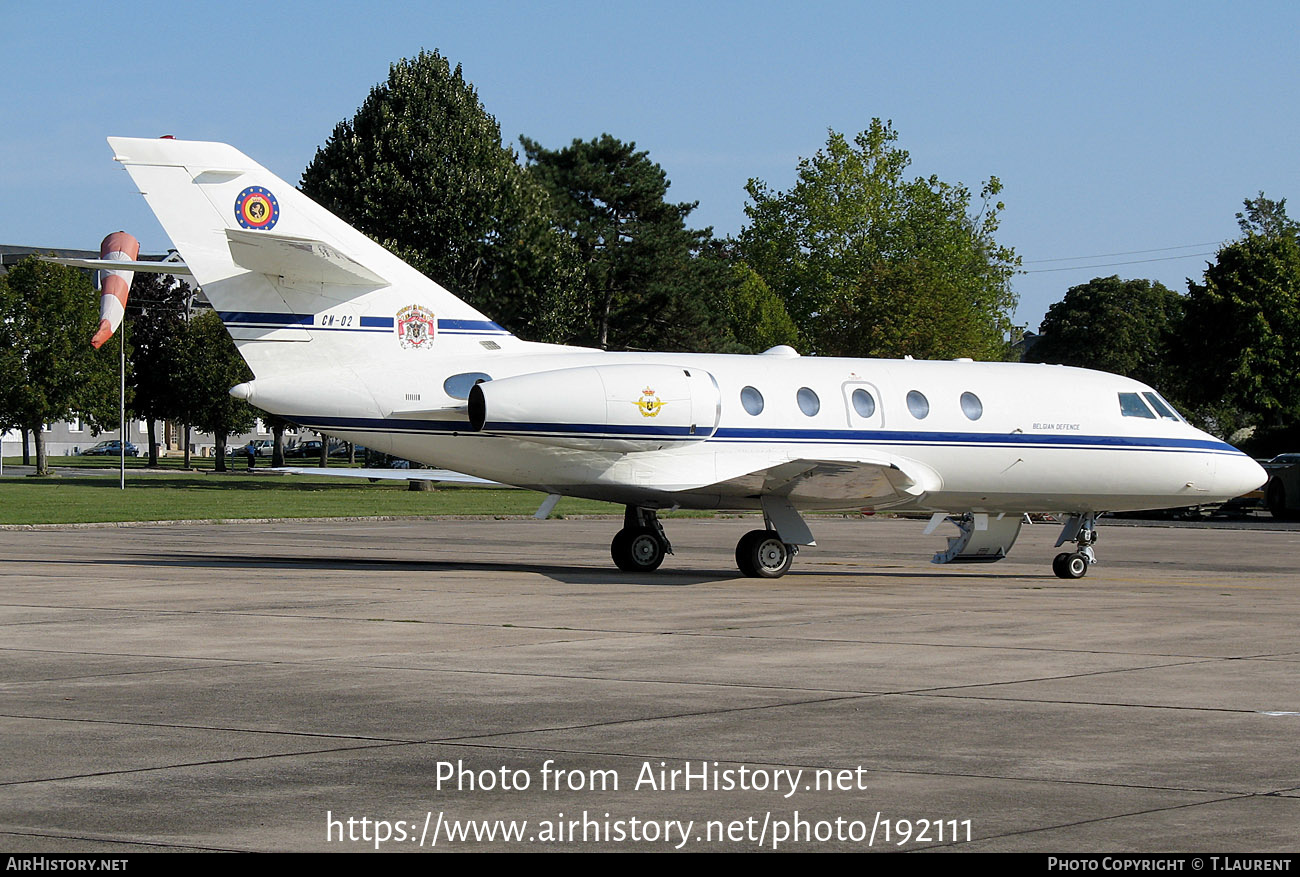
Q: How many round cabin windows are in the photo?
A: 5